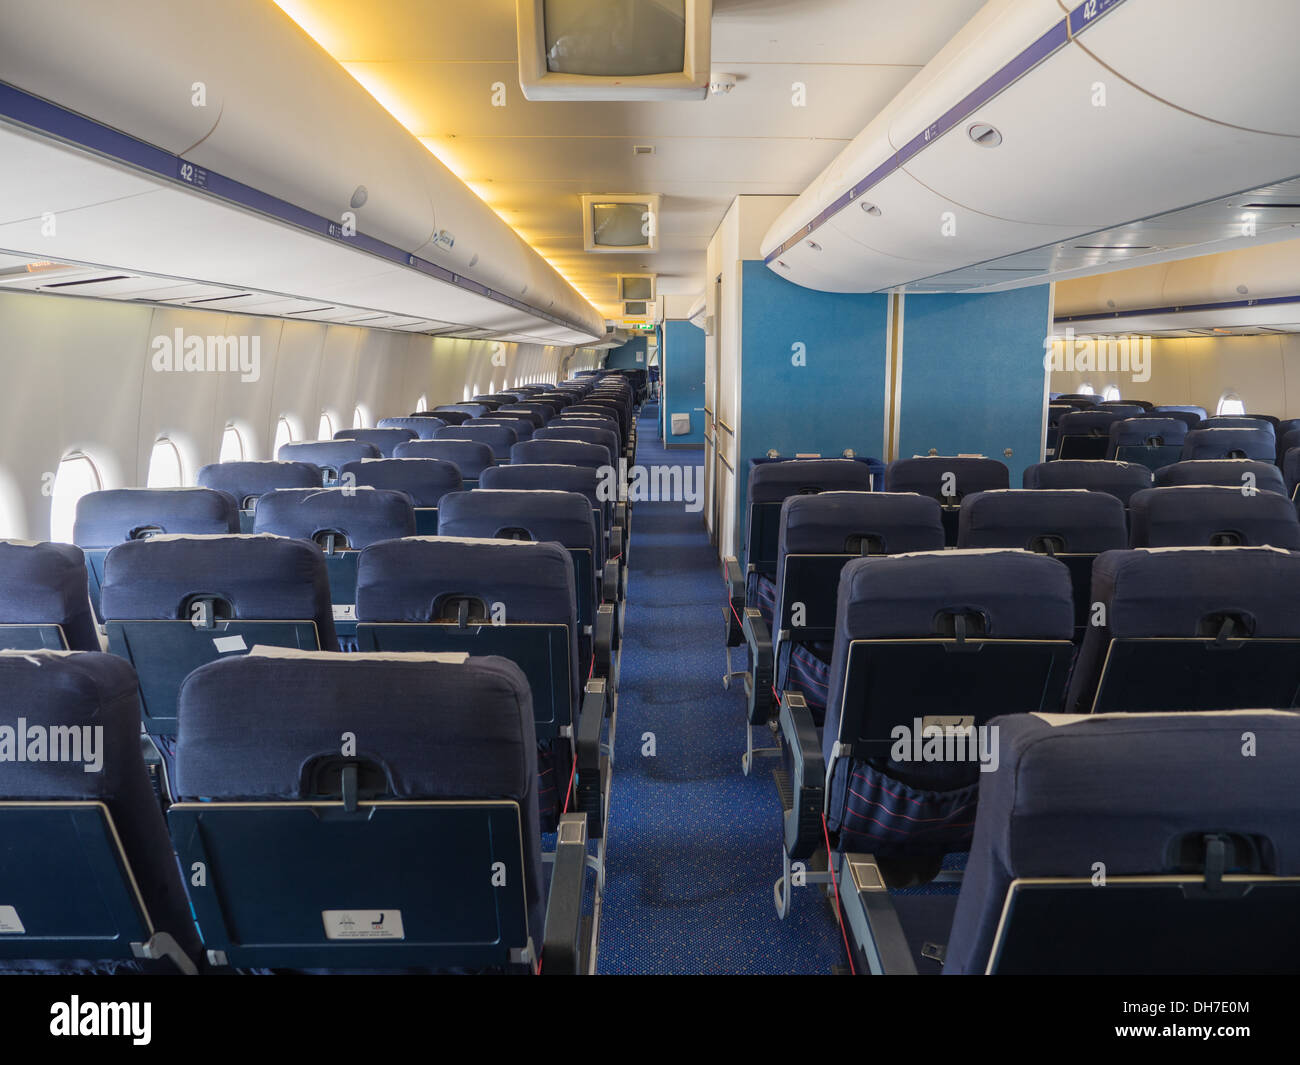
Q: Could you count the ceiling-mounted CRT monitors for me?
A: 4